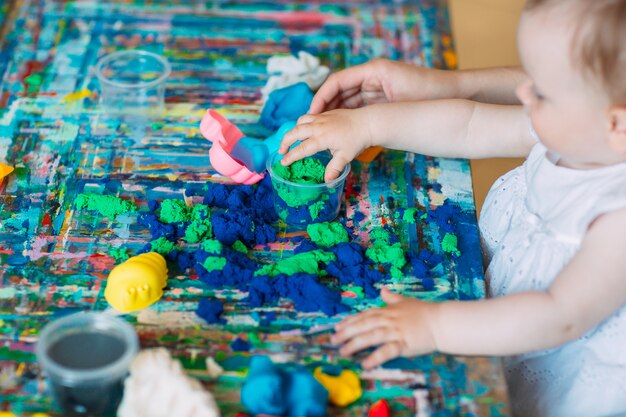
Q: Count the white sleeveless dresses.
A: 1